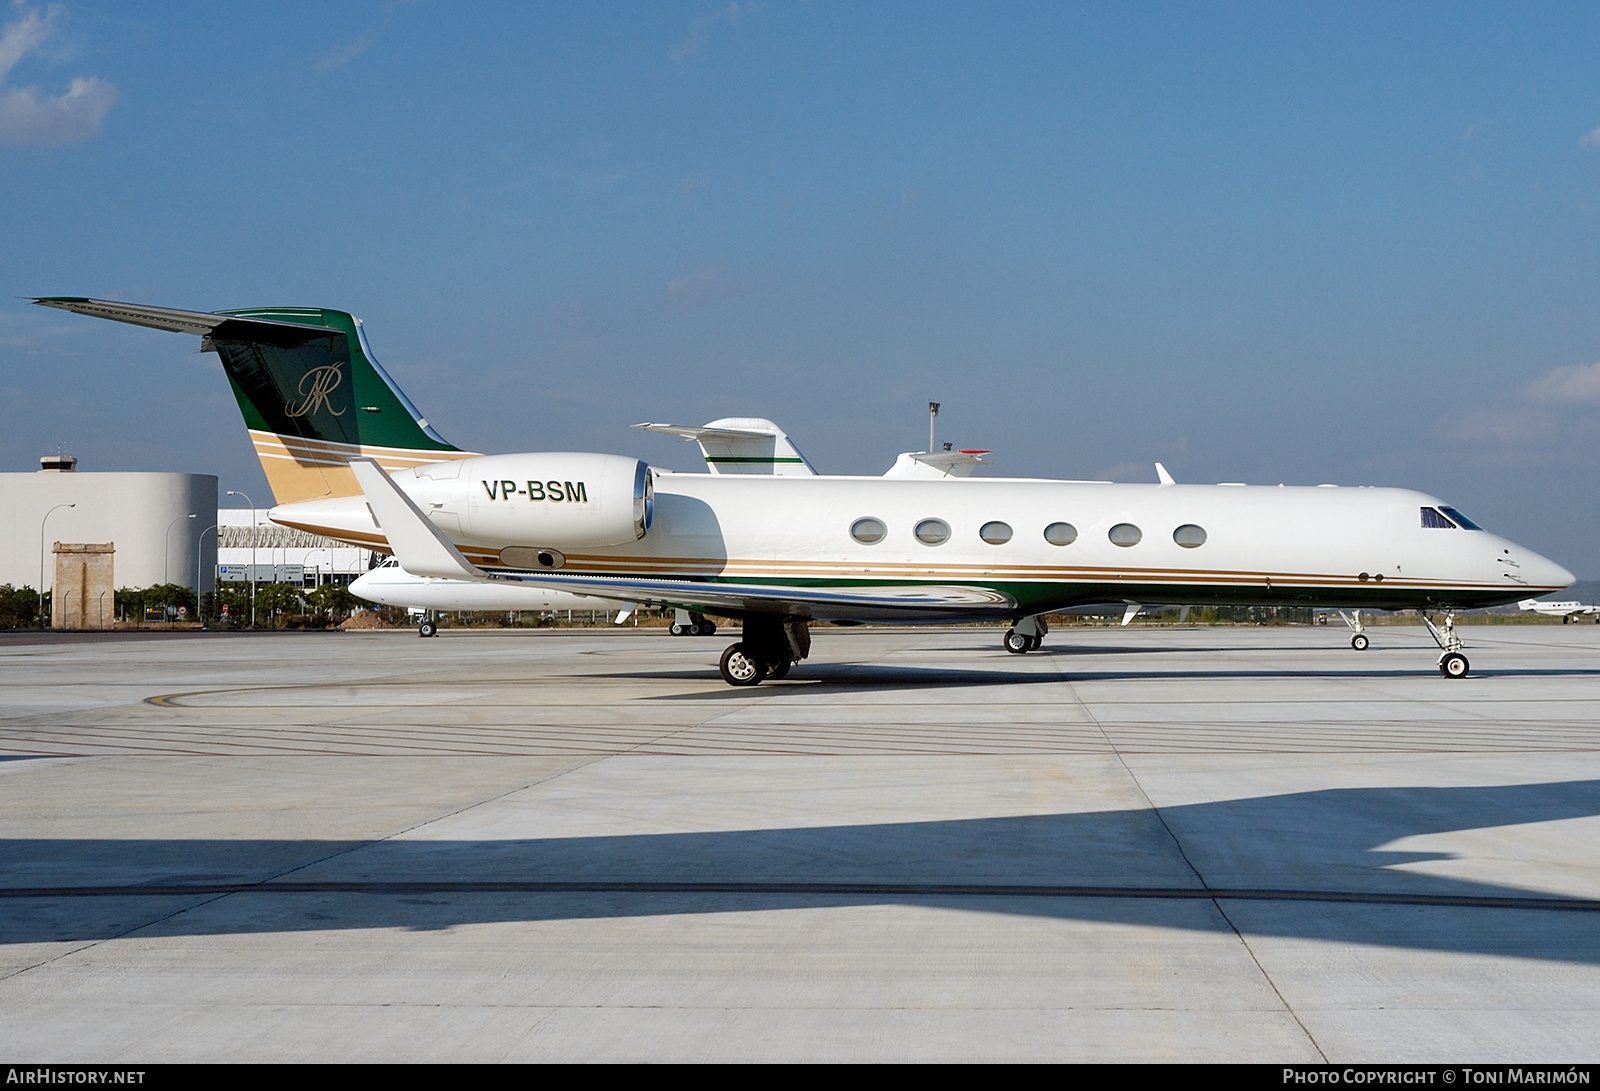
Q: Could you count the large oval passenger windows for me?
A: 6